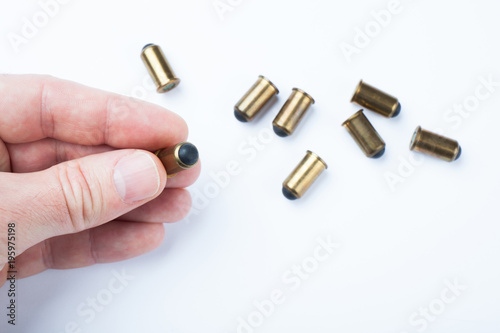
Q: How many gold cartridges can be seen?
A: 8